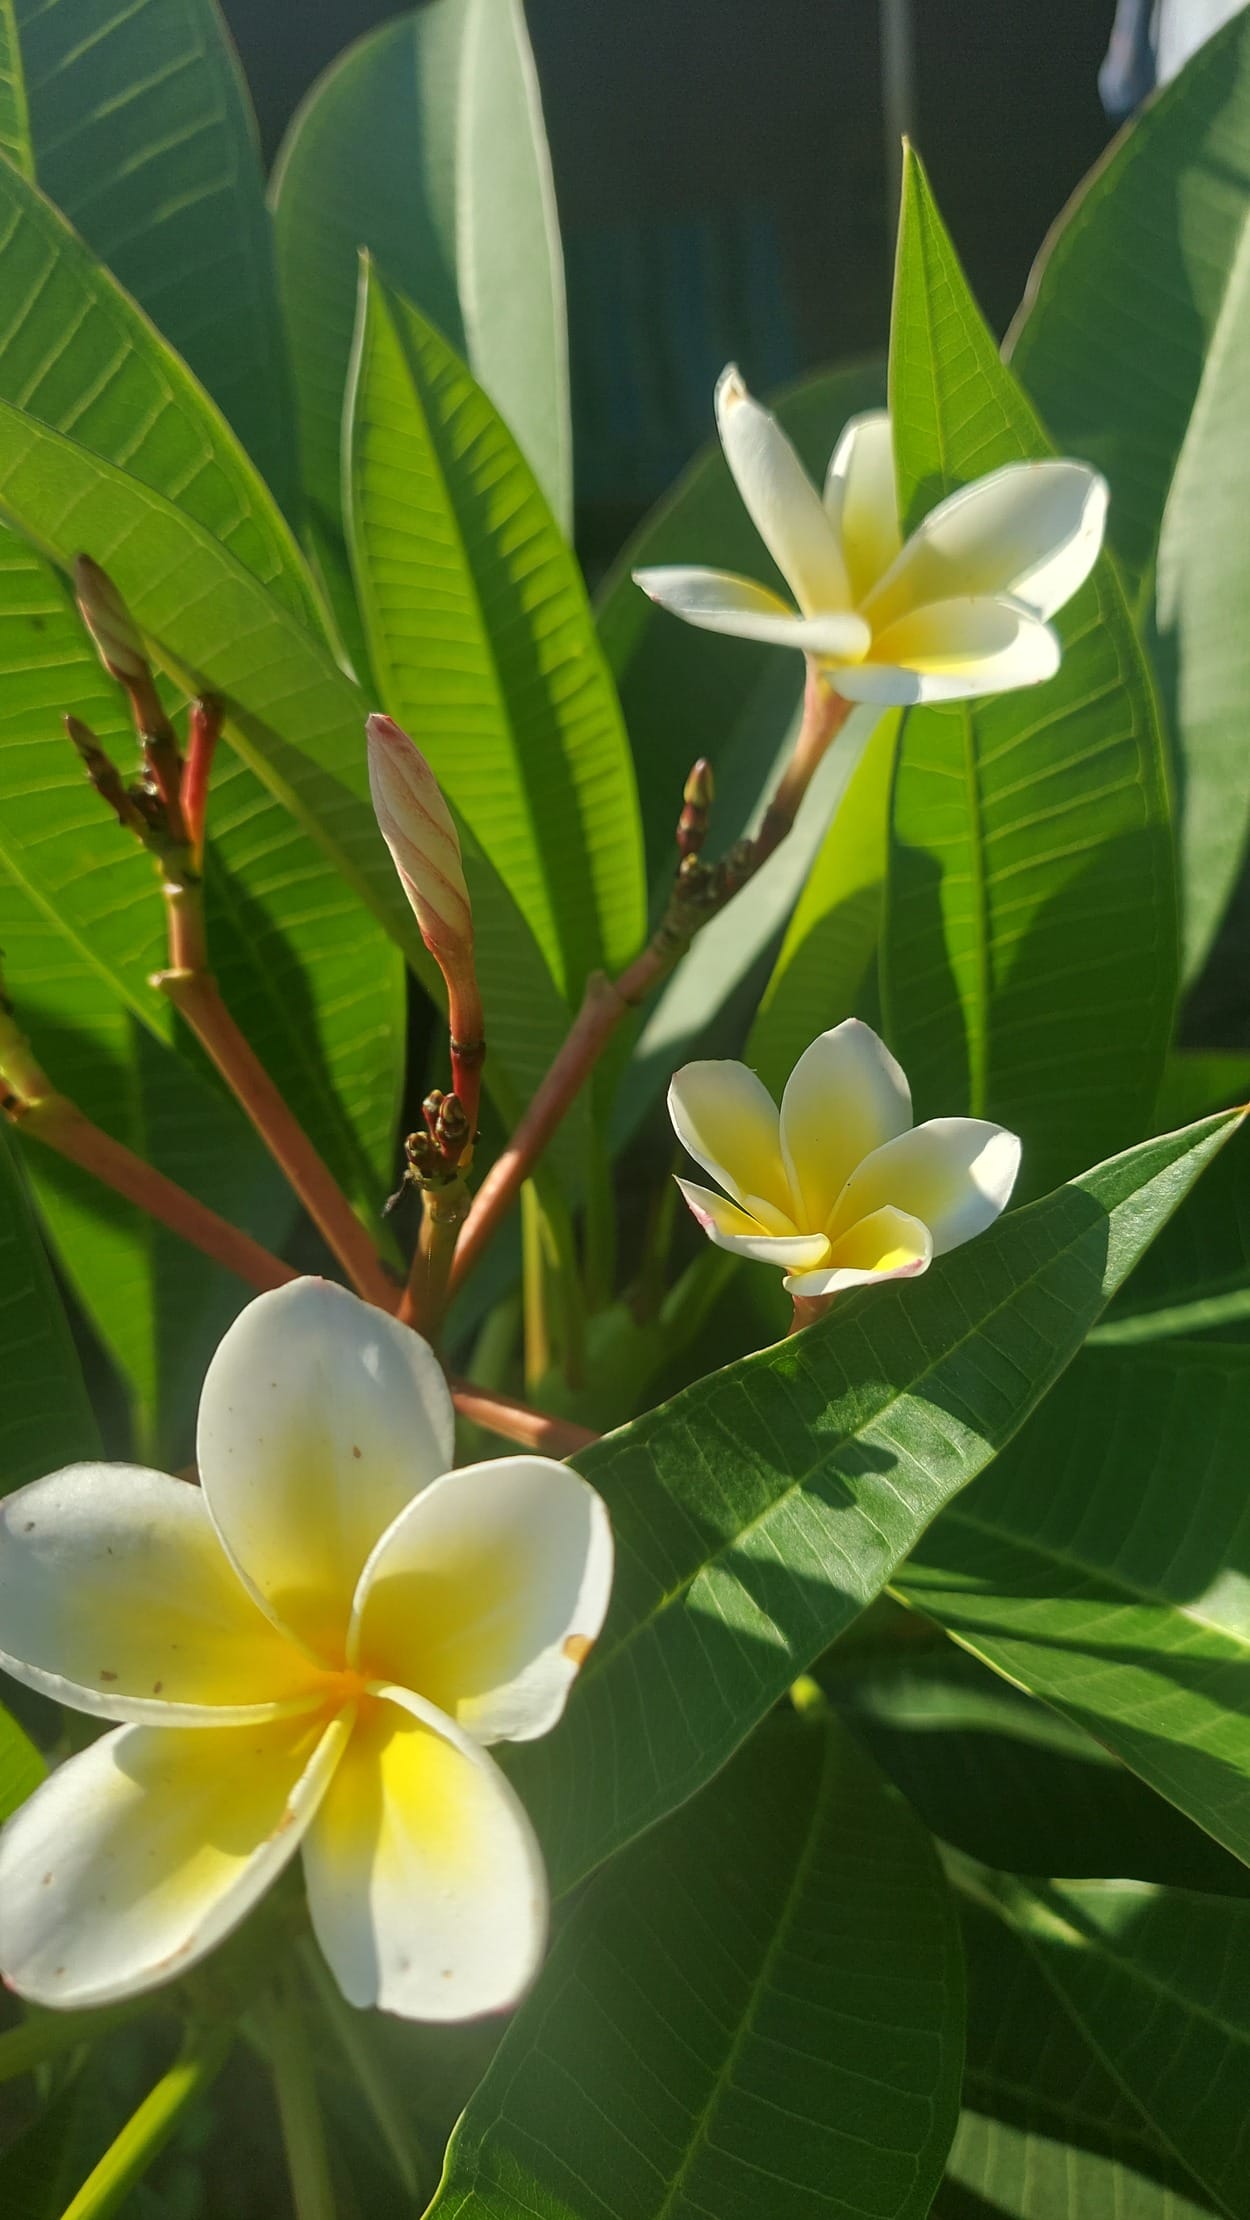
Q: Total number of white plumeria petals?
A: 15